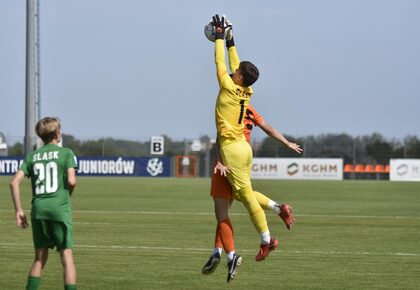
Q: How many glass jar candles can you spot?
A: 0